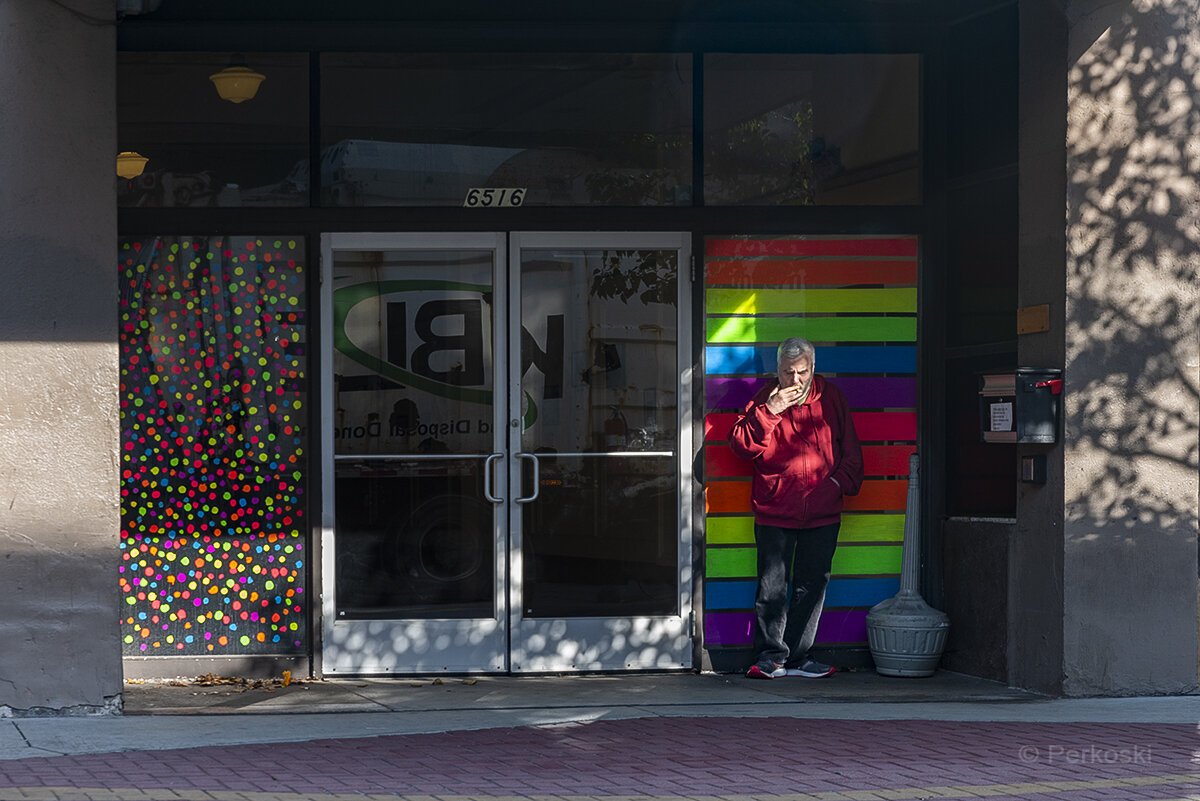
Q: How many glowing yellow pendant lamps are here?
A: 2